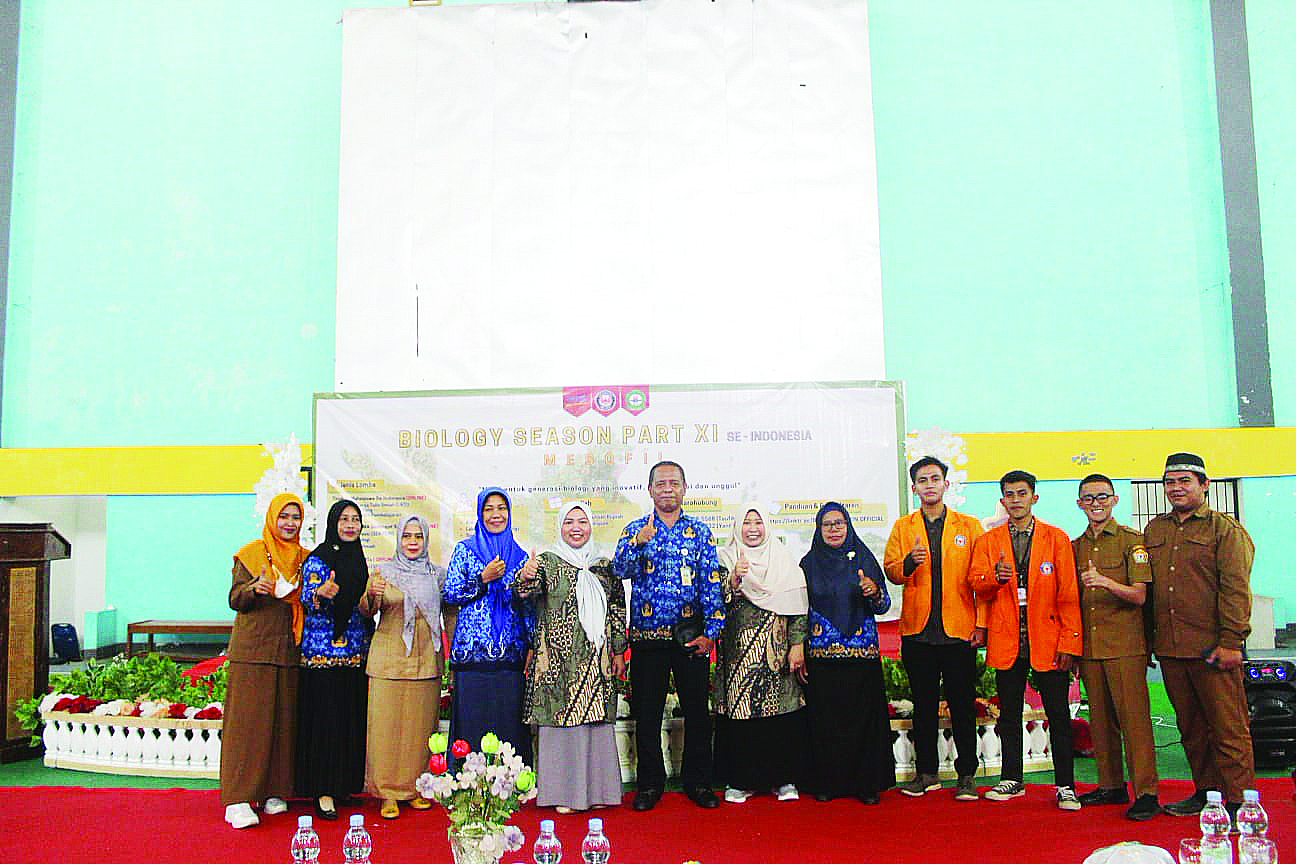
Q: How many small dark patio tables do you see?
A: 1